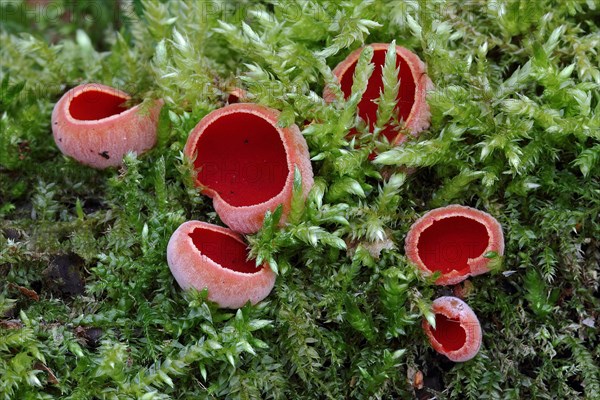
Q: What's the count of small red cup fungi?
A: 6